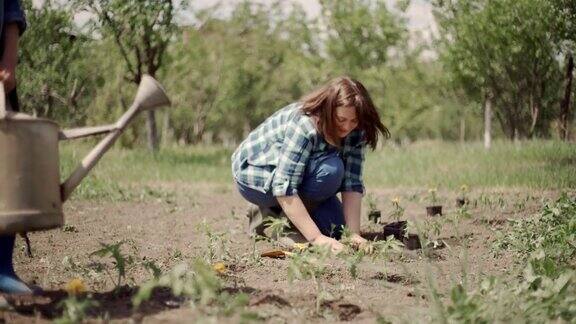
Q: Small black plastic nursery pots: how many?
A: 5